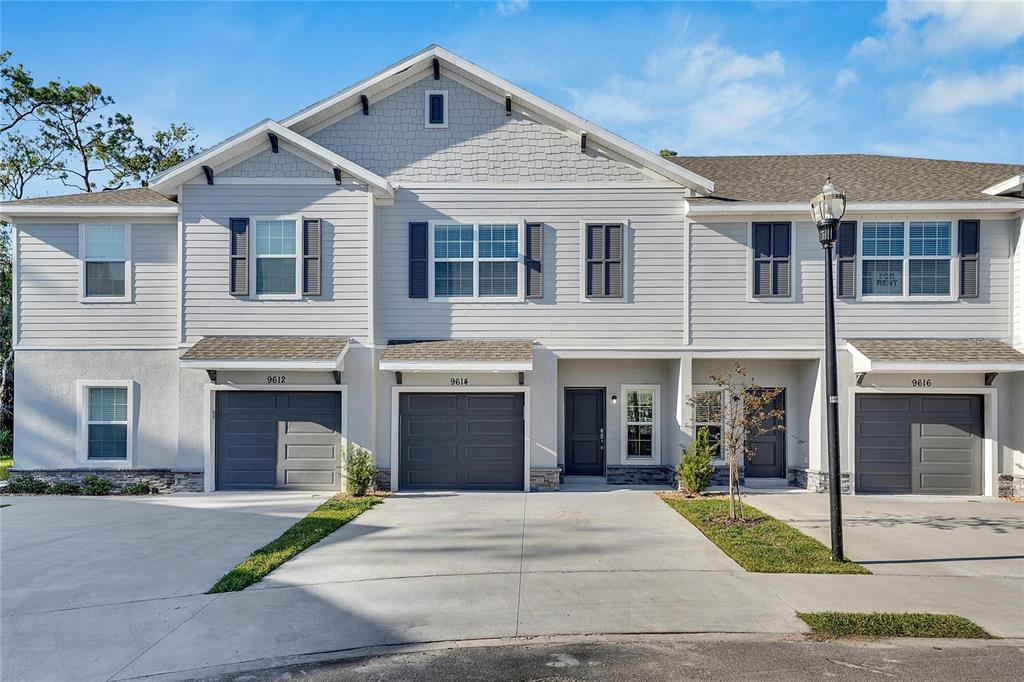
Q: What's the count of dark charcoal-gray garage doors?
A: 3